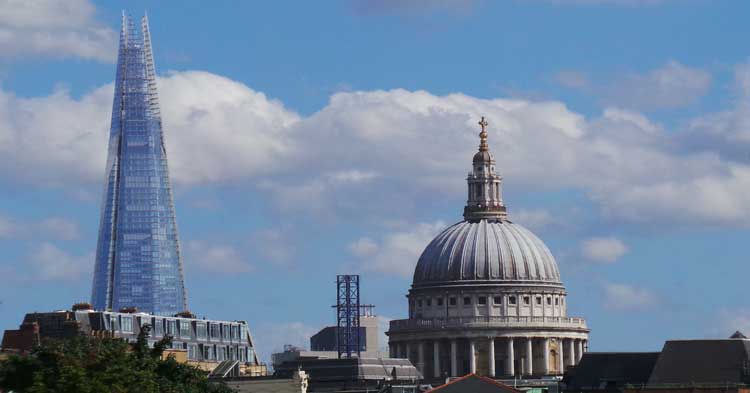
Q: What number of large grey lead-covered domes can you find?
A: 1